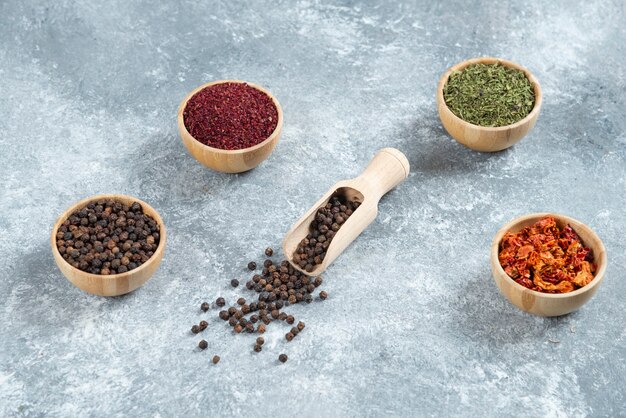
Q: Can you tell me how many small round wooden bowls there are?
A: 4